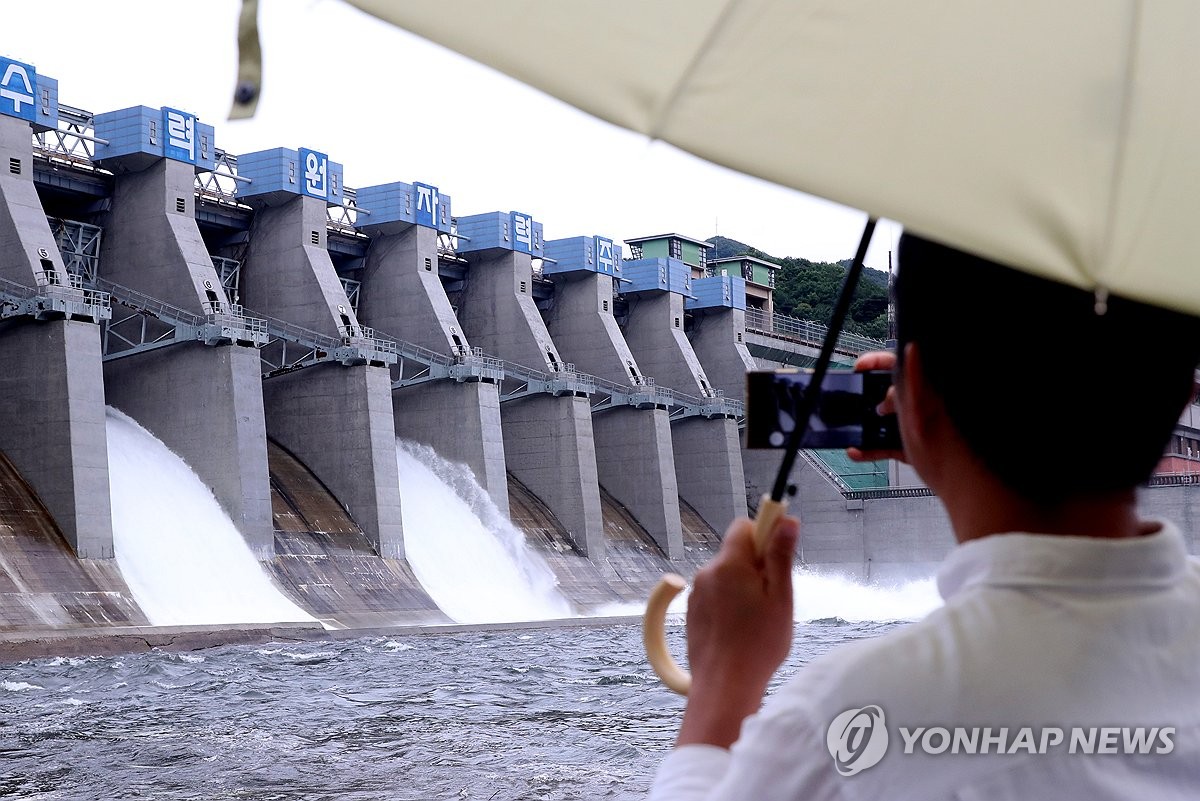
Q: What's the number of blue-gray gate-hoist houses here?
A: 8